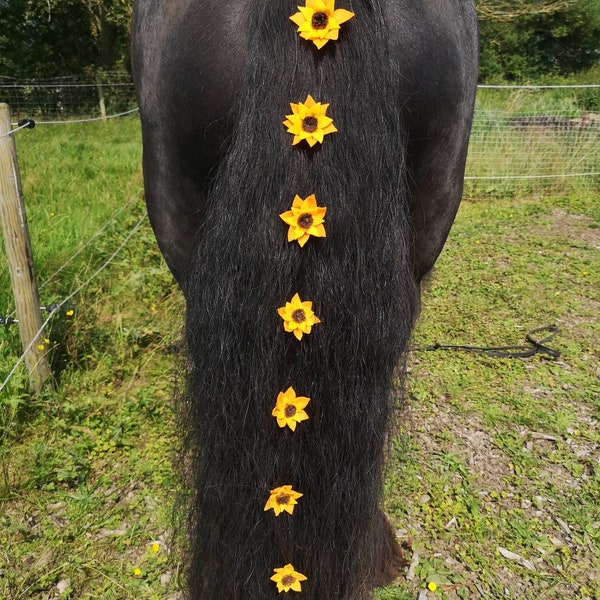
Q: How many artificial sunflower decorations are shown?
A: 7